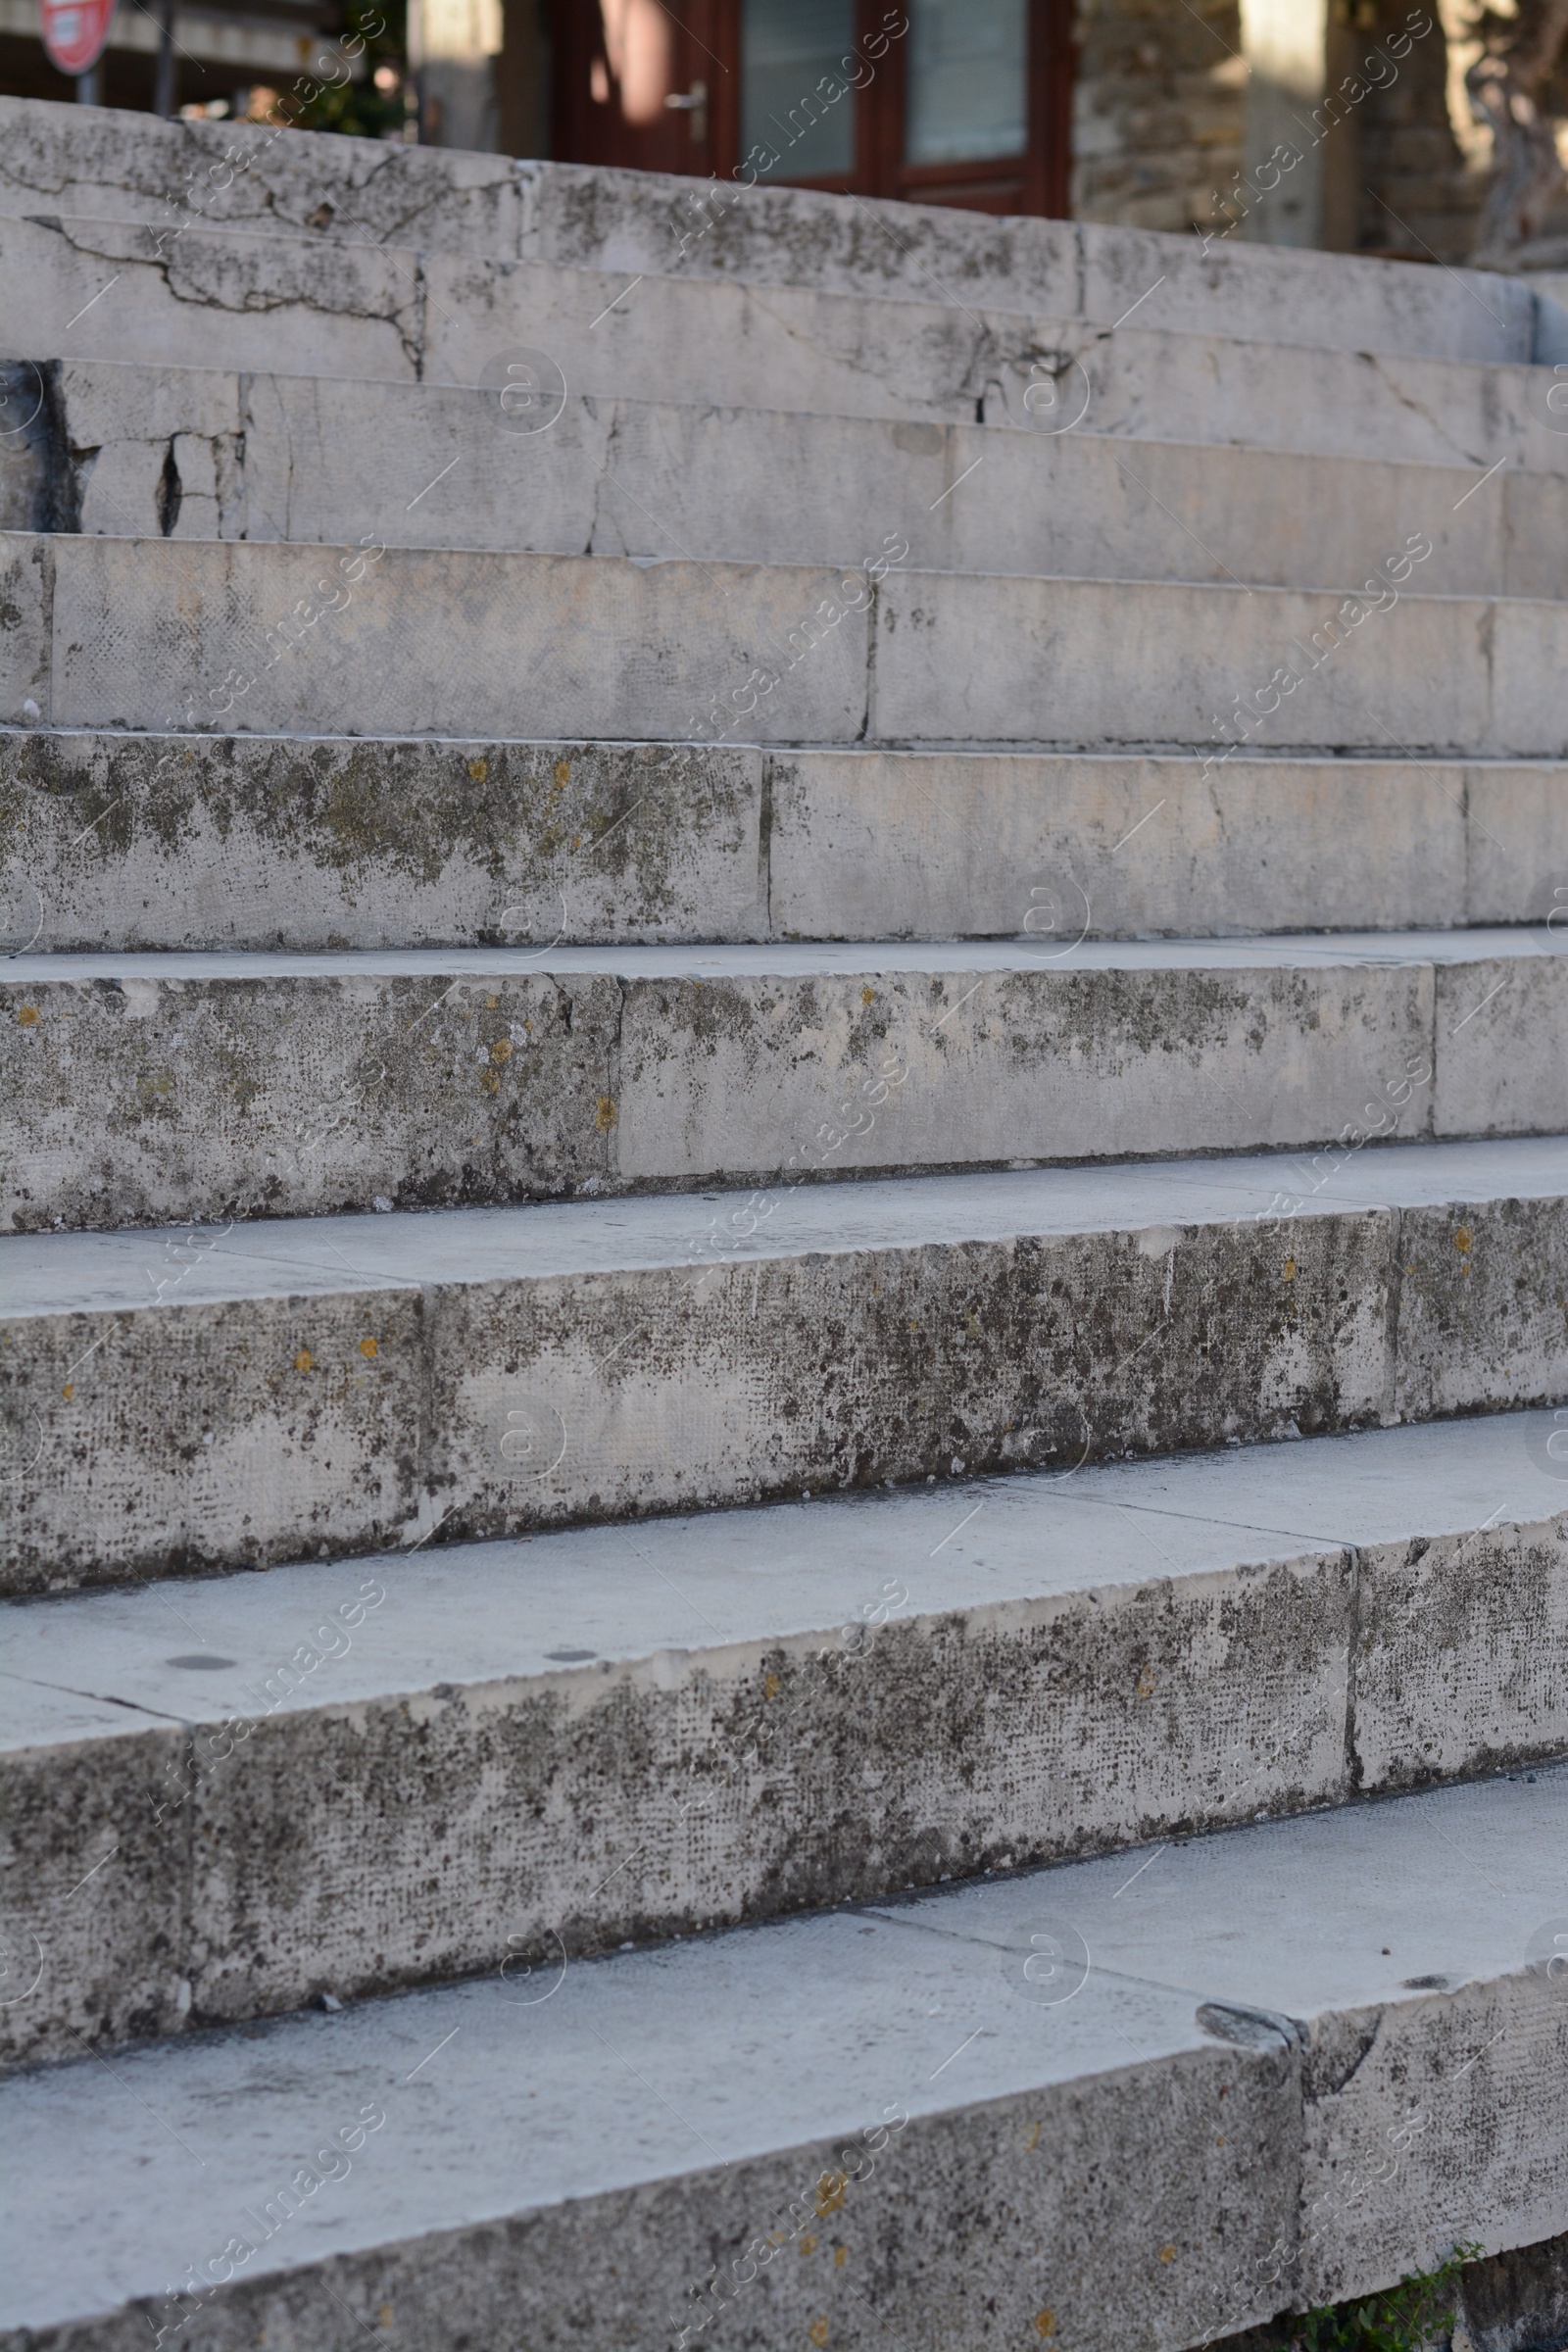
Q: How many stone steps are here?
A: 9